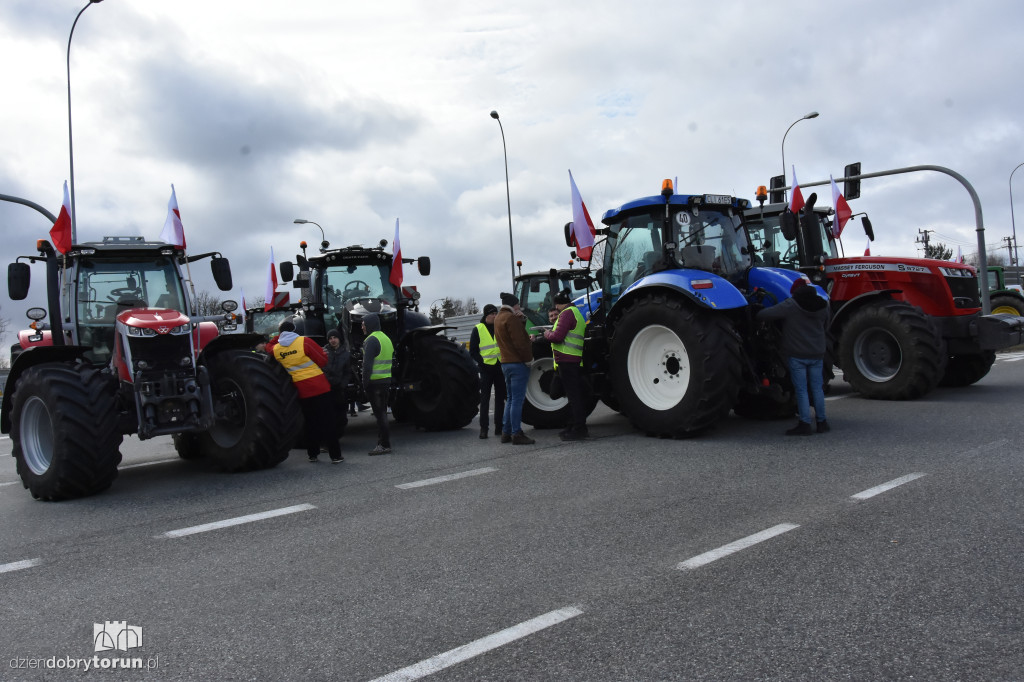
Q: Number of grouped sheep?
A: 0